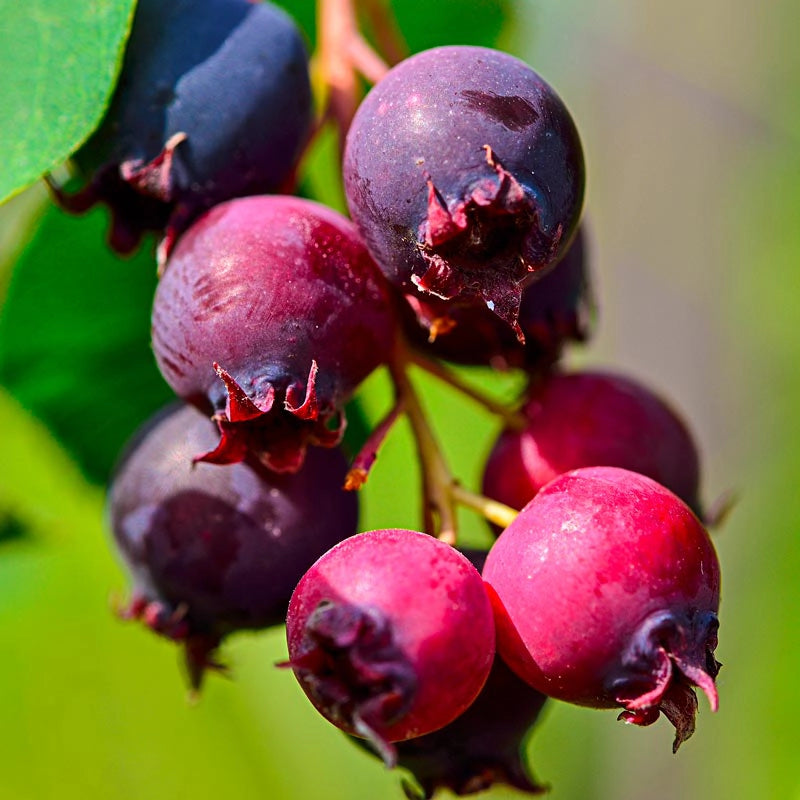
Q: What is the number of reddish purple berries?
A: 4